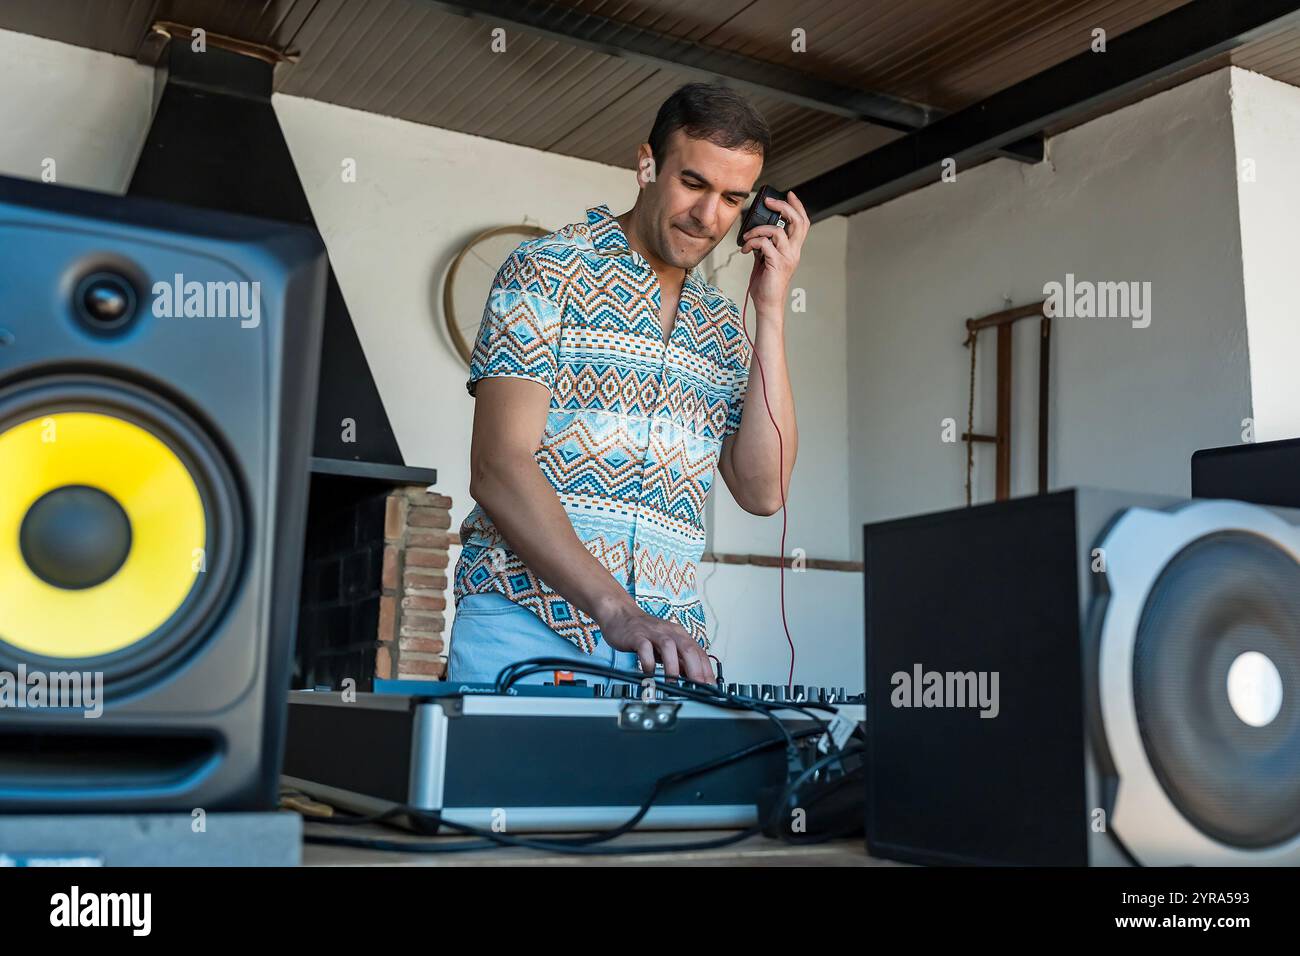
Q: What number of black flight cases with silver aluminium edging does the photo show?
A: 1